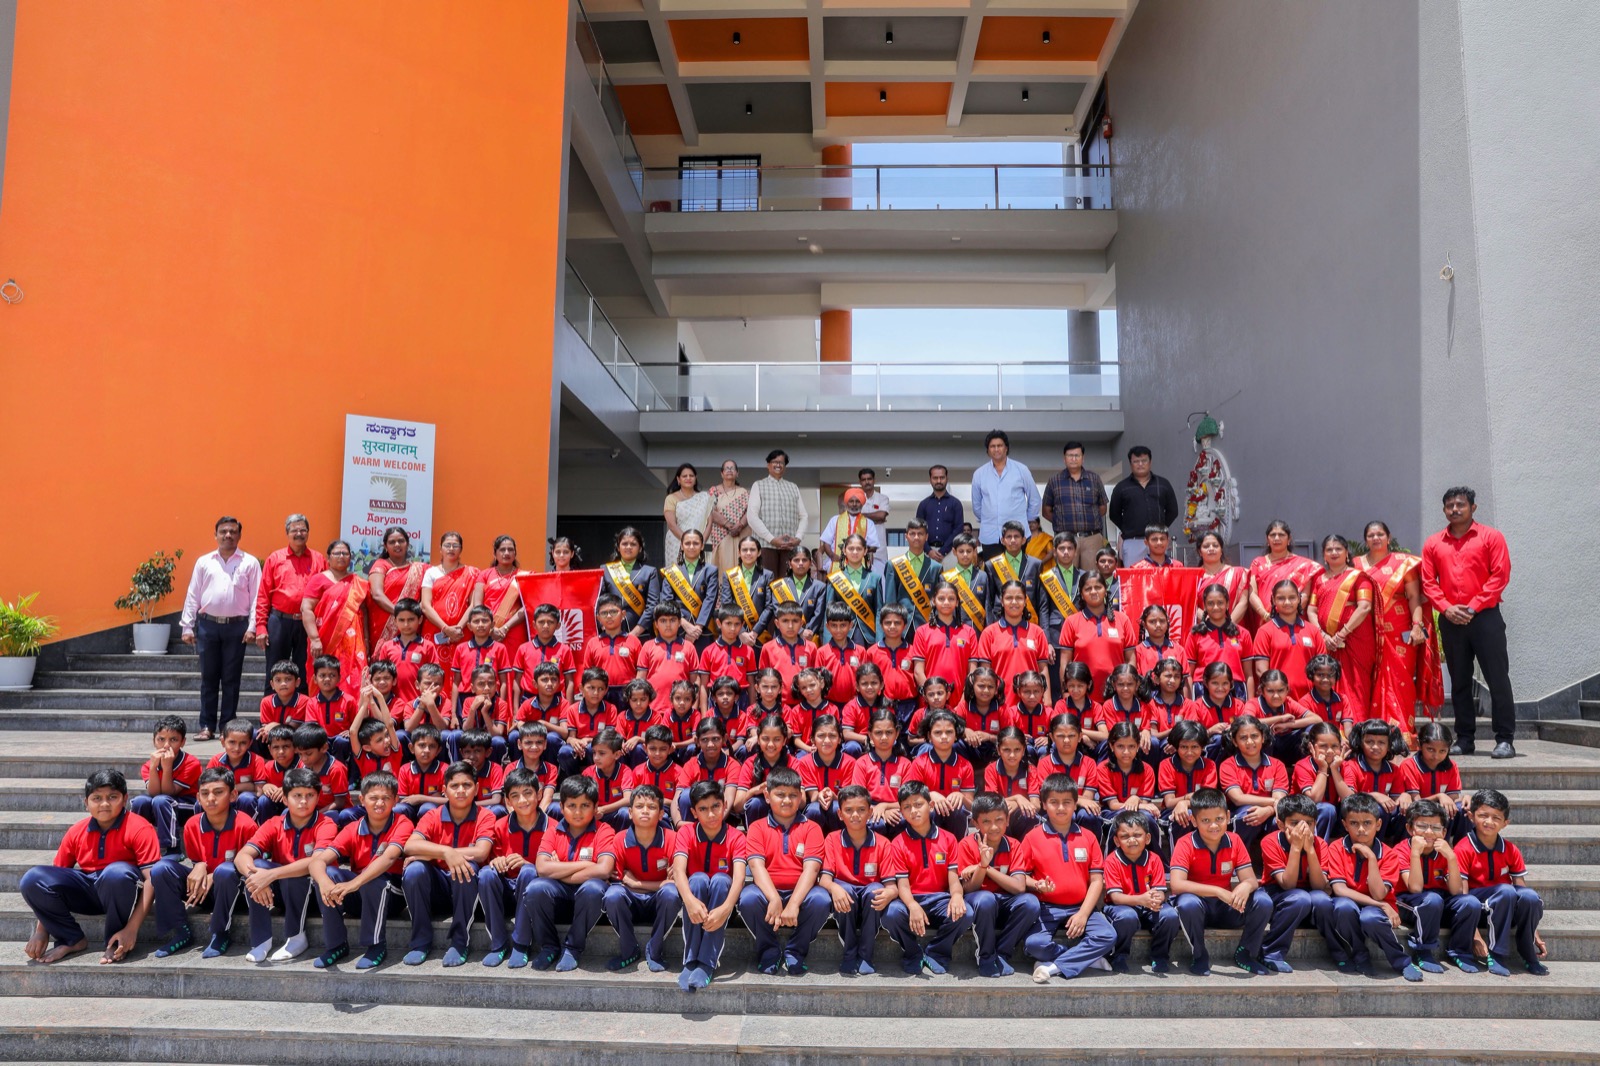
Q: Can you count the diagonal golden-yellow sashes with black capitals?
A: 9